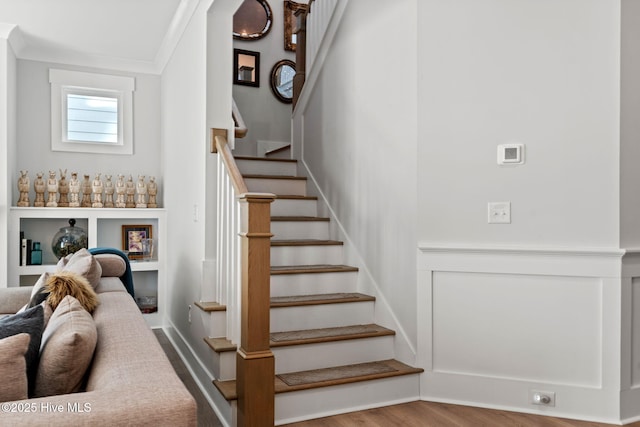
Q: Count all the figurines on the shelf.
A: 12